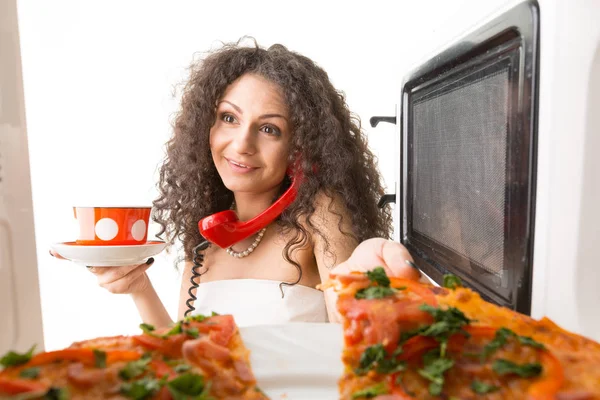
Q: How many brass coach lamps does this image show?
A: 0